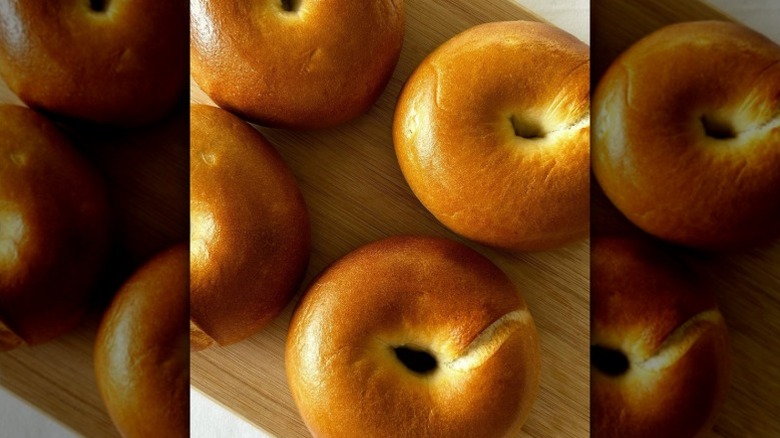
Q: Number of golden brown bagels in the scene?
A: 4